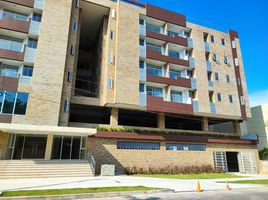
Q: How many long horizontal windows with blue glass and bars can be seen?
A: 2